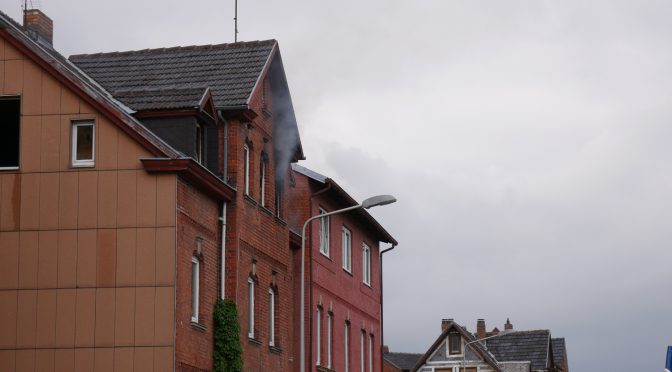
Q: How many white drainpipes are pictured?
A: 1